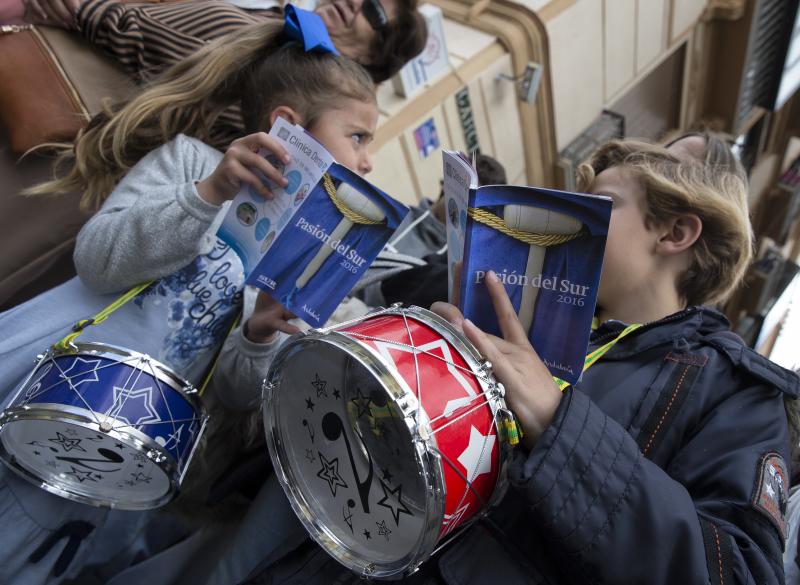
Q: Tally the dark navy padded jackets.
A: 1